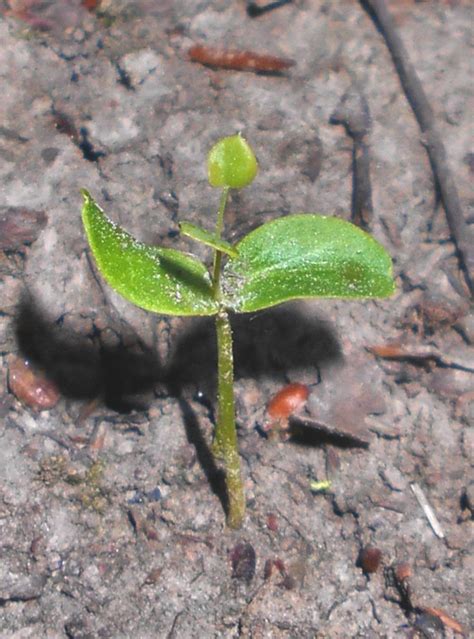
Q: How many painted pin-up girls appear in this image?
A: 0